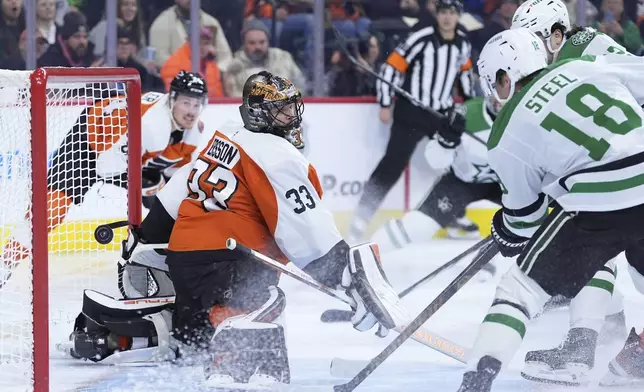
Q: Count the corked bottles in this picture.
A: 0